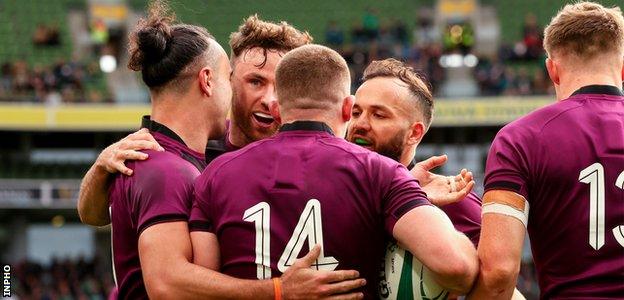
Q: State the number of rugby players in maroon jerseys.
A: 5